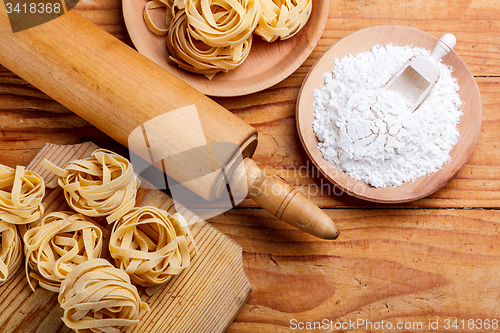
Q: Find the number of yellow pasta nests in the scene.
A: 9